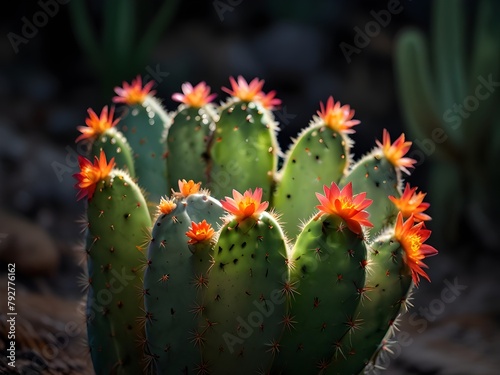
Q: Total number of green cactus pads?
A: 11